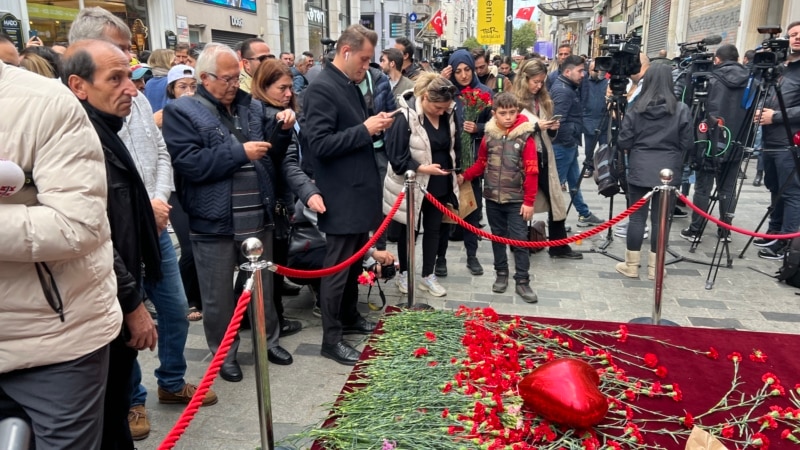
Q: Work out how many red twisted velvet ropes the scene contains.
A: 4